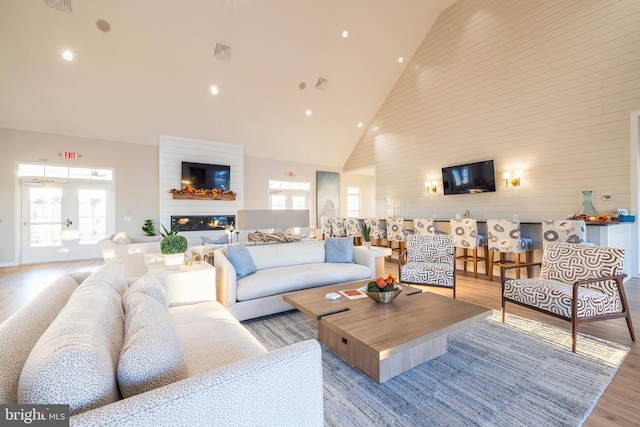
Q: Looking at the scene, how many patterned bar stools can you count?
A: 9